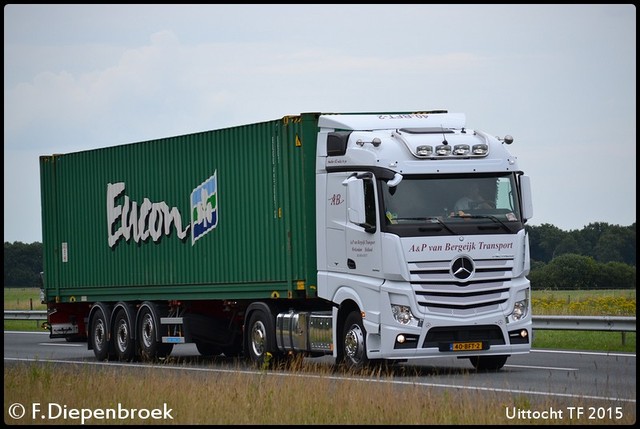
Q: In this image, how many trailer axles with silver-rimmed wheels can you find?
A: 3